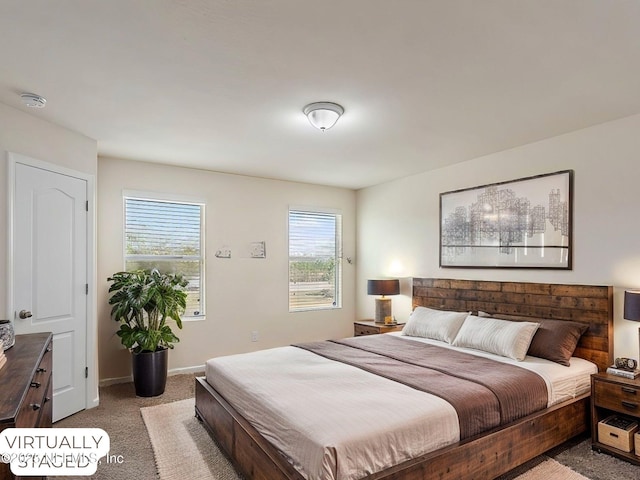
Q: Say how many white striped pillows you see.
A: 2